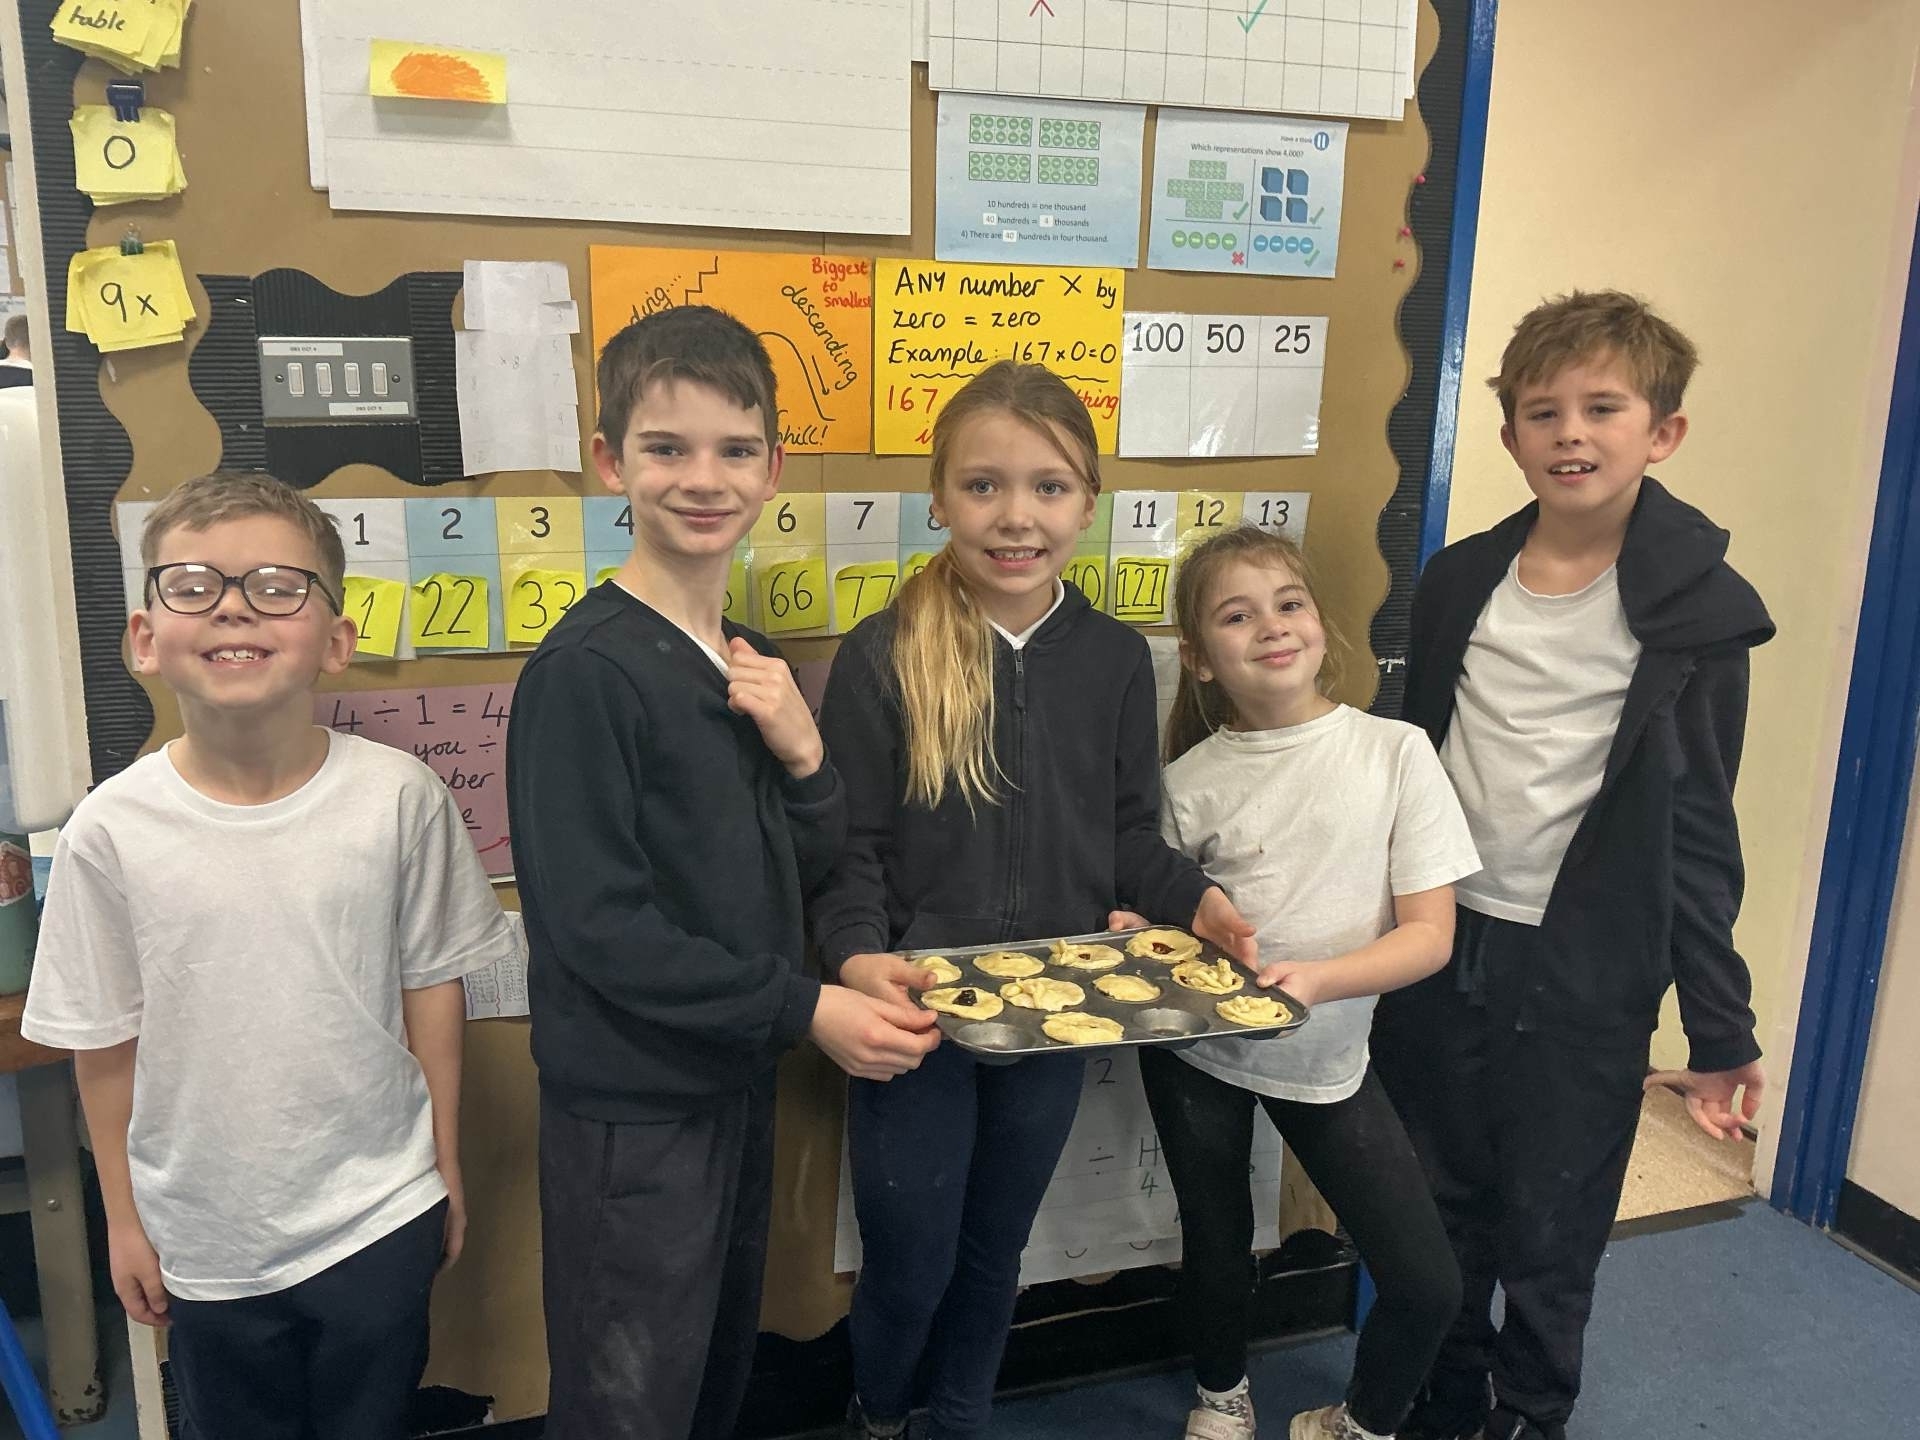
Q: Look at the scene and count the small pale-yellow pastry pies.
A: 10